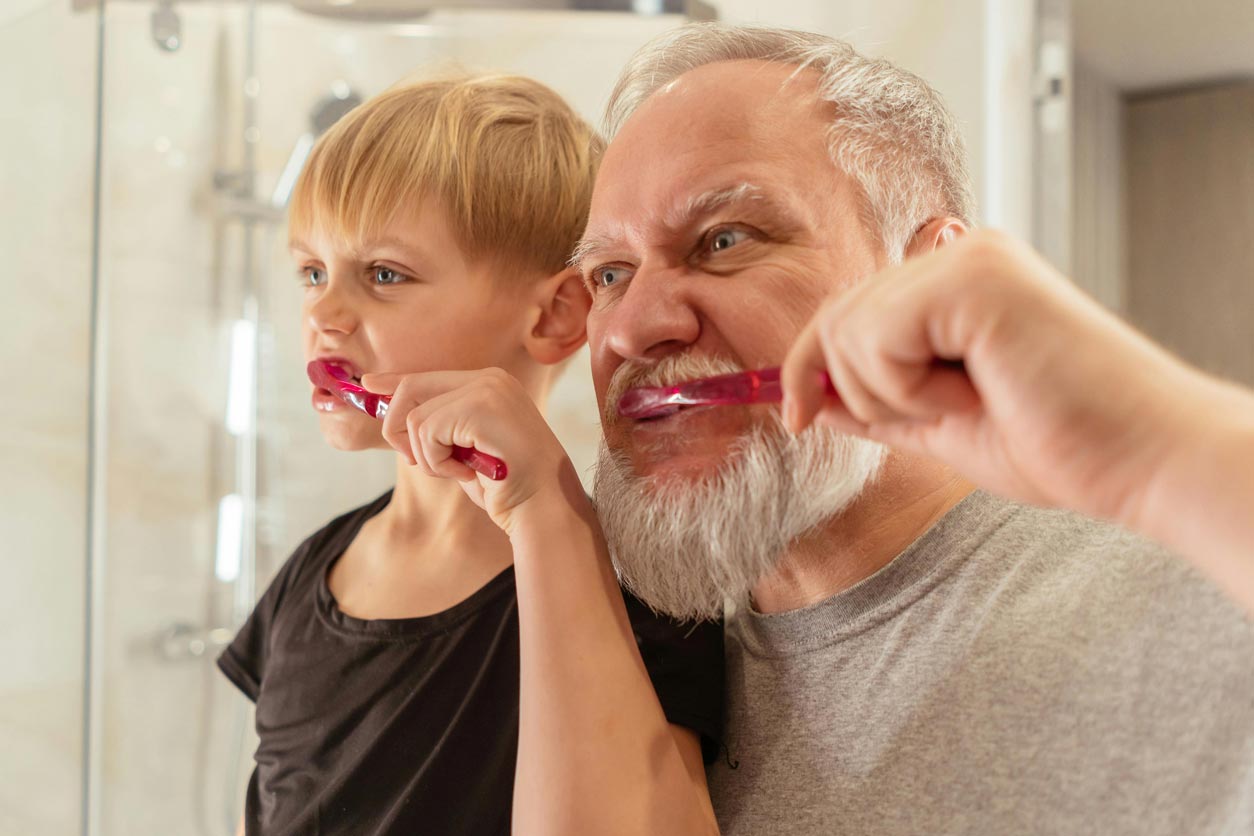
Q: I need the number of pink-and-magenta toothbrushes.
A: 2